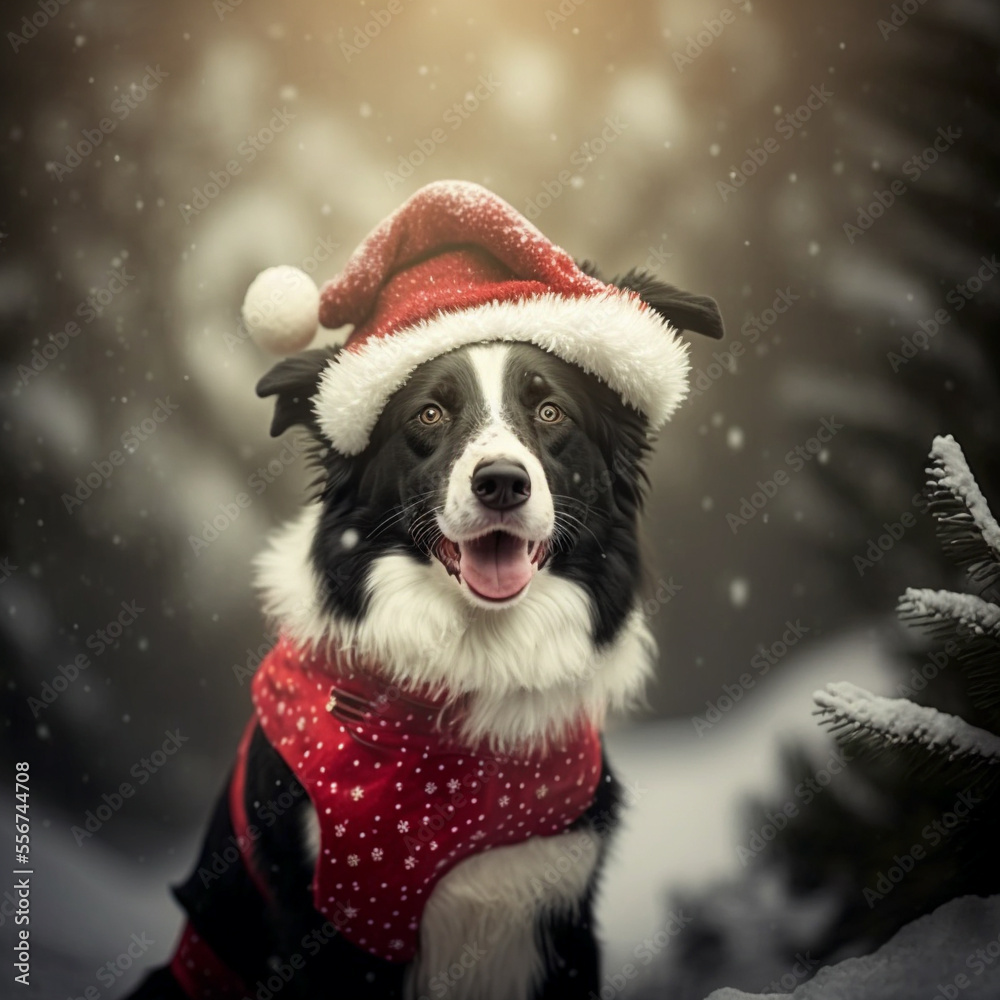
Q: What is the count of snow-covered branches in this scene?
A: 3